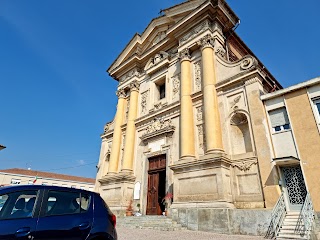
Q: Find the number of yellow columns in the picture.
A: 4